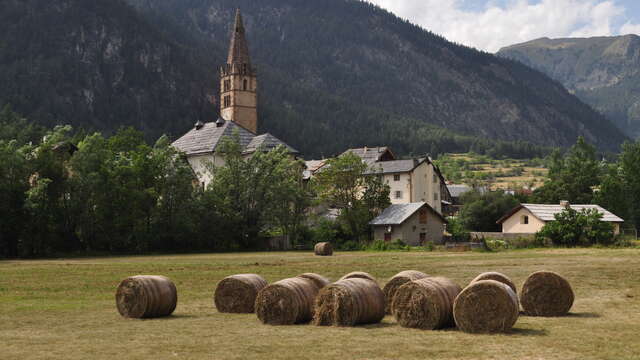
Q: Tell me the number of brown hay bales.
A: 12